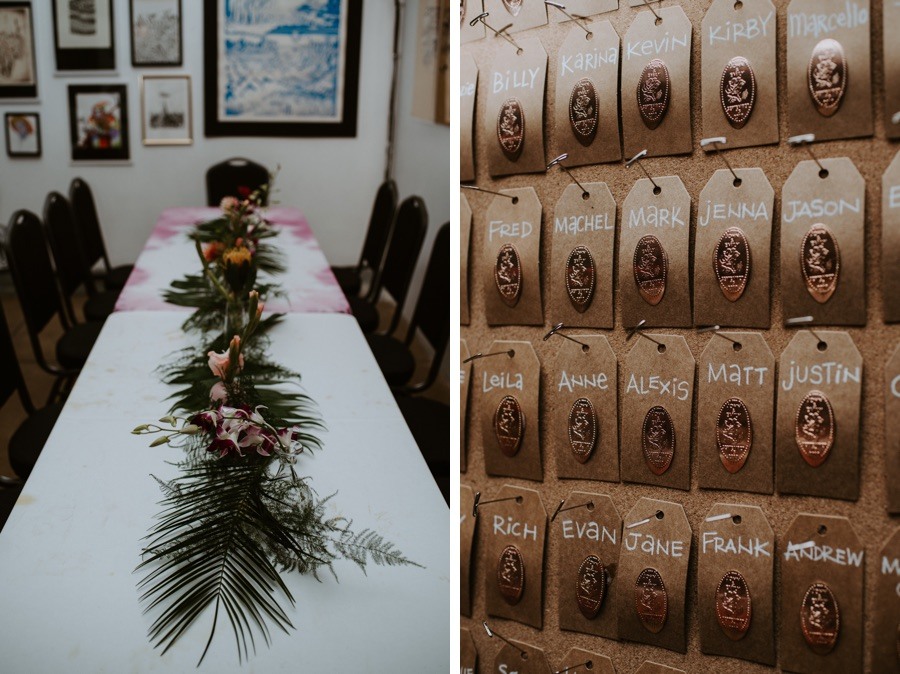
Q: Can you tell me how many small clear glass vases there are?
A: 2